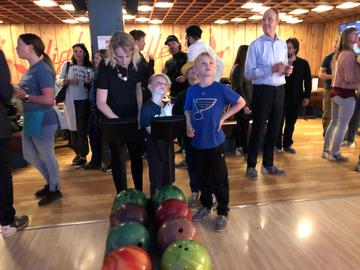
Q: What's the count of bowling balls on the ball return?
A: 8